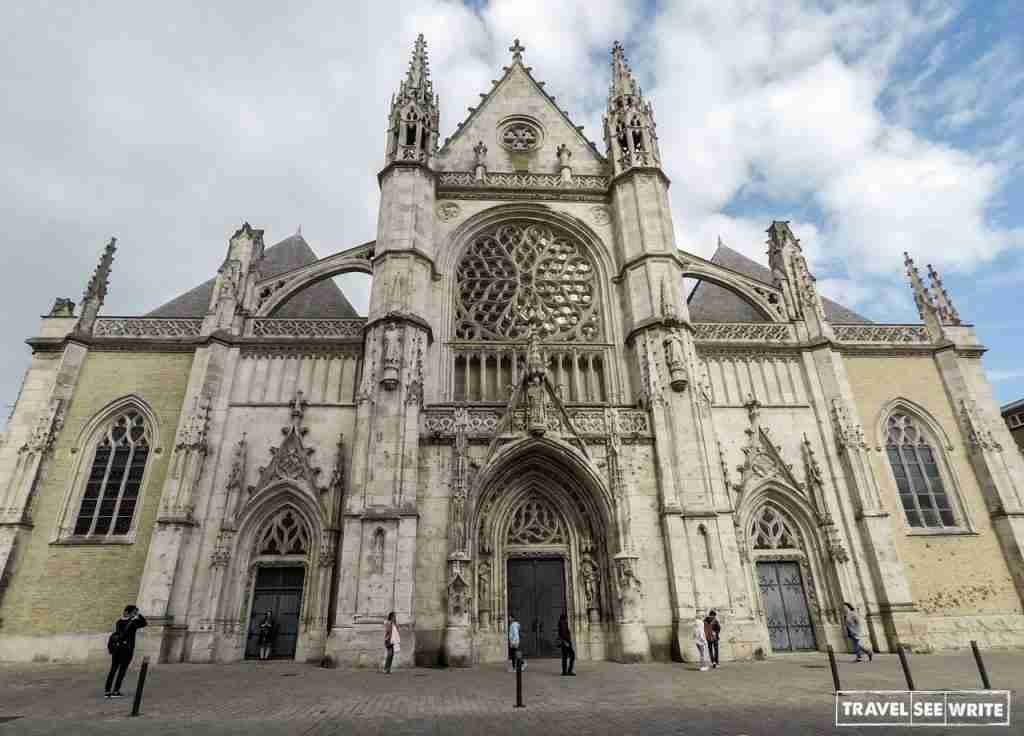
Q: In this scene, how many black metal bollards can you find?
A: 5